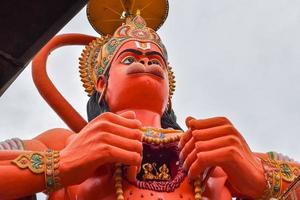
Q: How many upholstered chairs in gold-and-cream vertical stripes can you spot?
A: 0